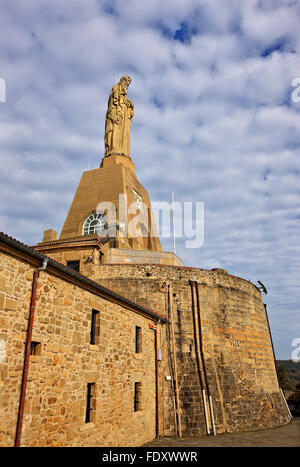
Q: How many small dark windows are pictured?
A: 6